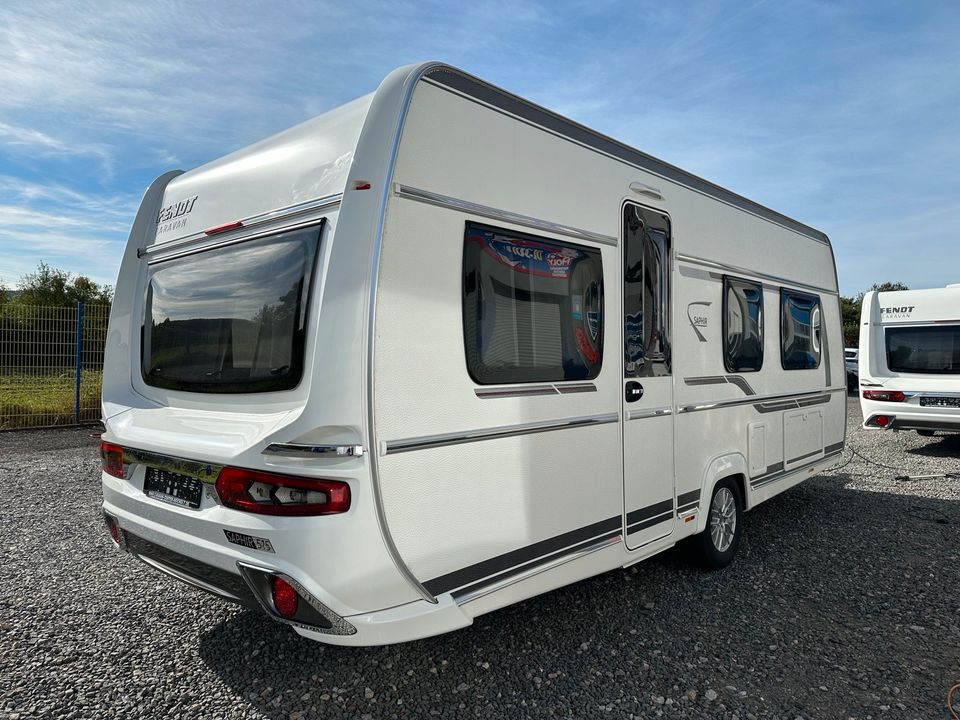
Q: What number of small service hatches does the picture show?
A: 2